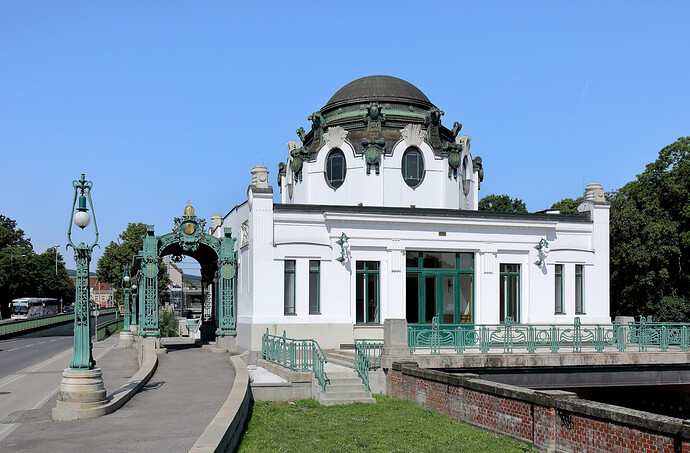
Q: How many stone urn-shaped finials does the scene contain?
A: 3